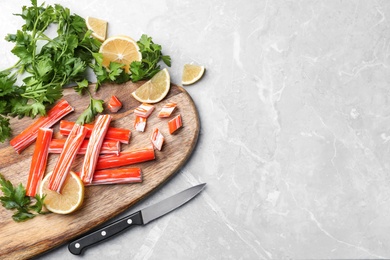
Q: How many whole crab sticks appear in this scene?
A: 8